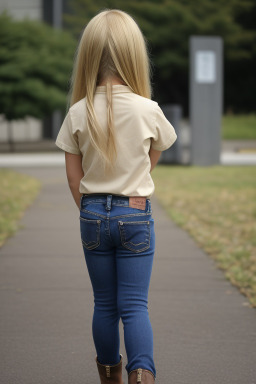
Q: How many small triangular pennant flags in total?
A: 0